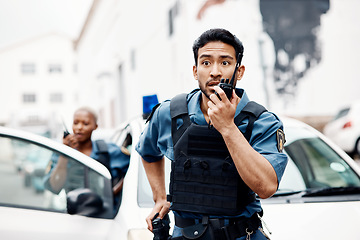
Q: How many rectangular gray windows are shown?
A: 4